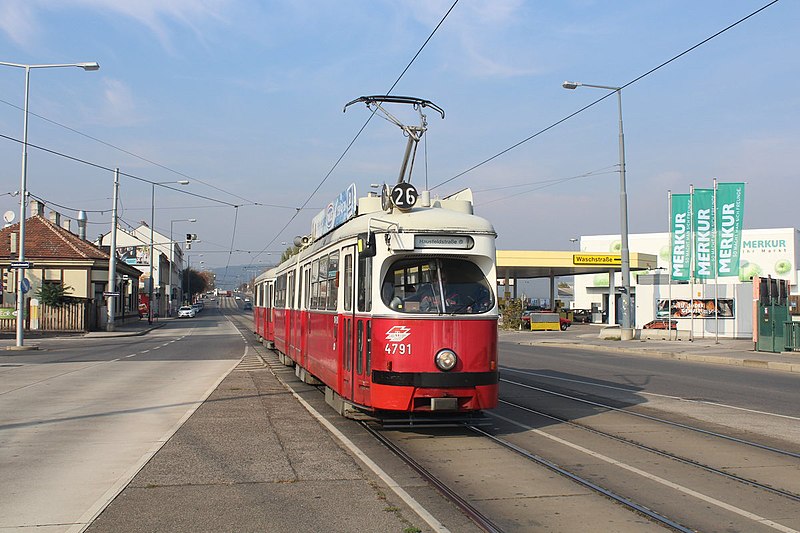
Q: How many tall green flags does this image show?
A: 3